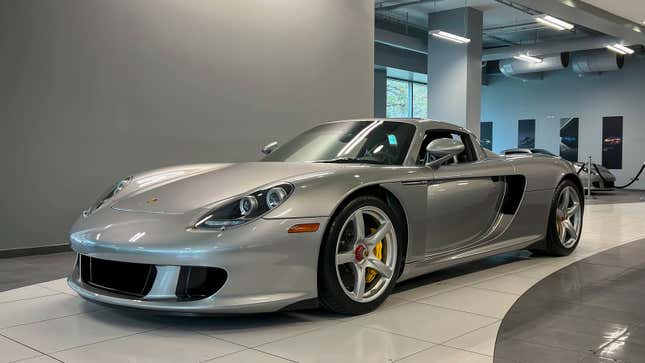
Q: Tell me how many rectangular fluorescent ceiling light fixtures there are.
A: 4